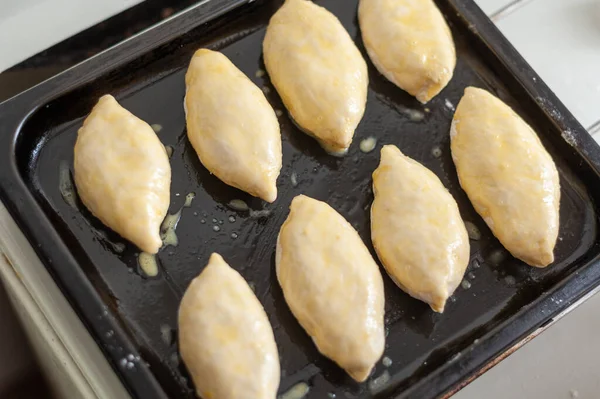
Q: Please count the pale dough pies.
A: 8